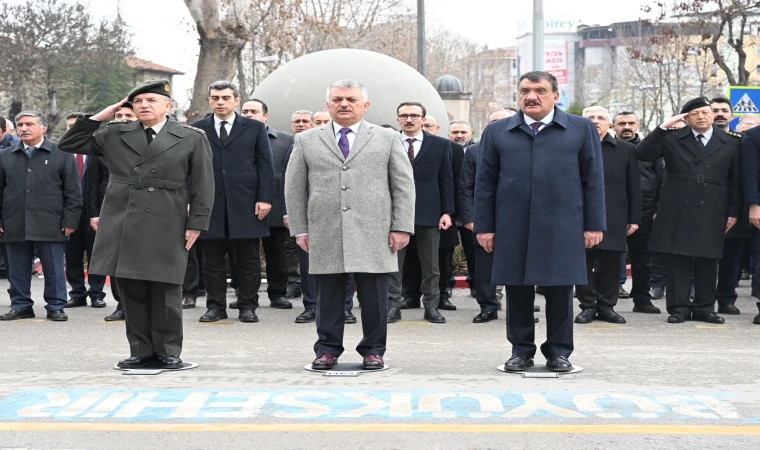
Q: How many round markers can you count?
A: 3